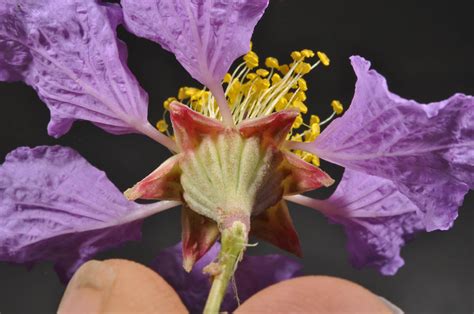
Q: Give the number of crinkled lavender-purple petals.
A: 6